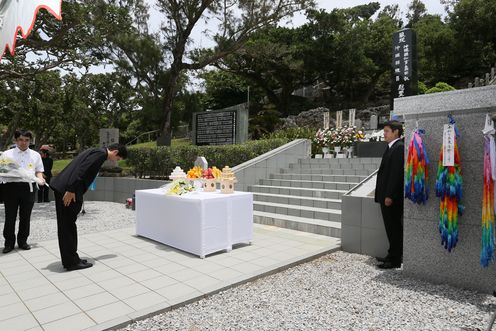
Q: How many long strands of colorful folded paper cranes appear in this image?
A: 3